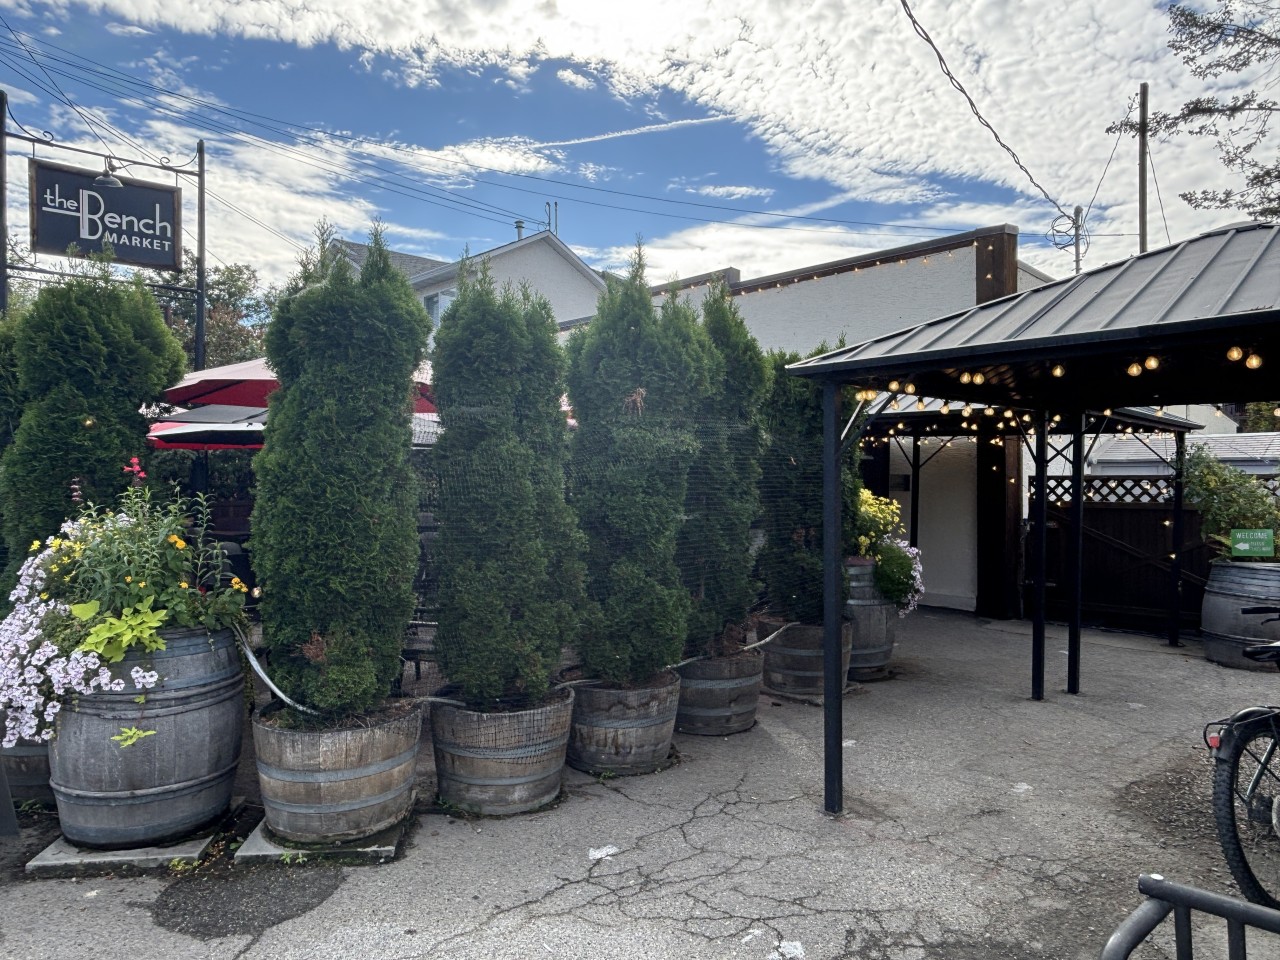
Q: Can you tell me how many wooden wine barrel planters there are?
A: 9